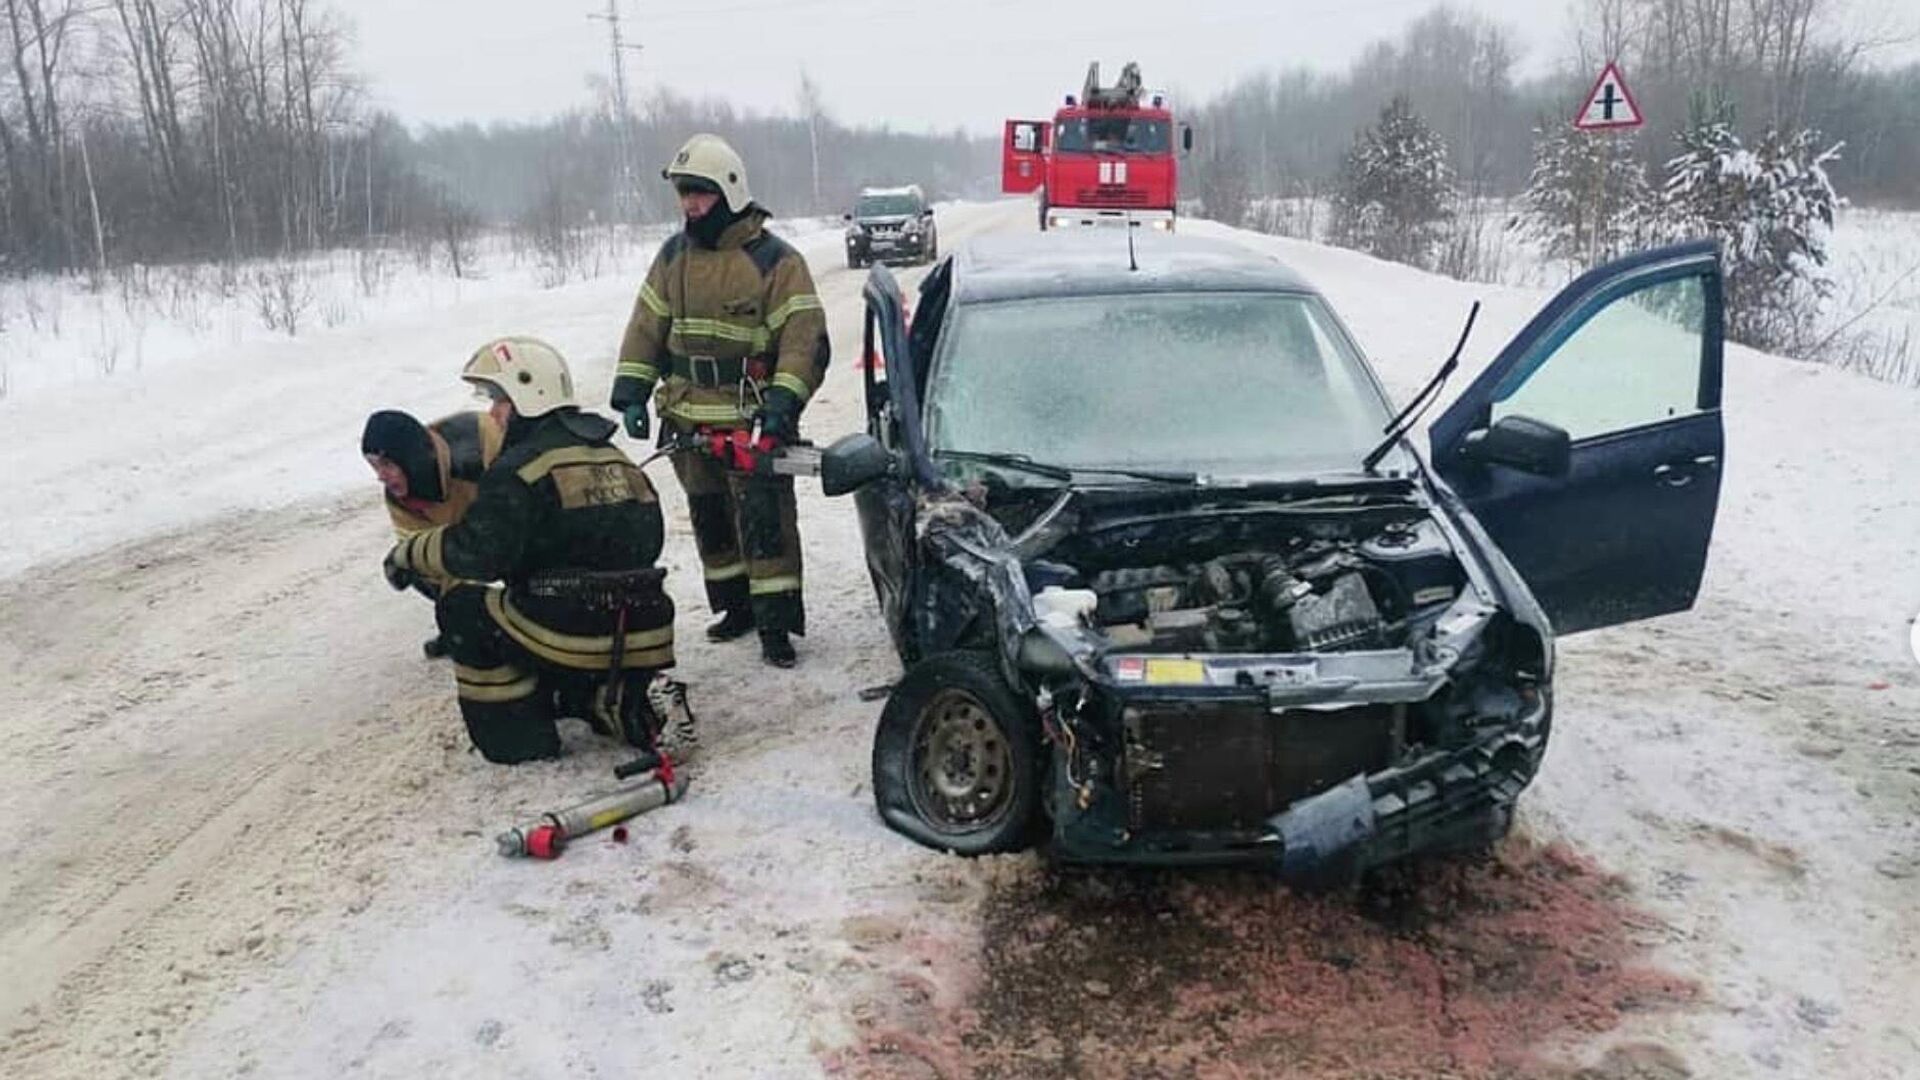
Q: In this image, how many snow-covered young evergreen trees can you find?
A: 3